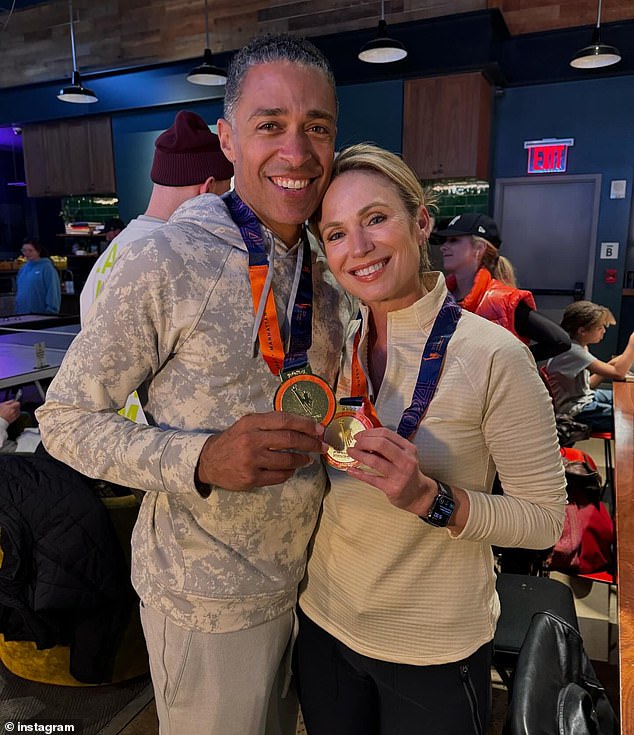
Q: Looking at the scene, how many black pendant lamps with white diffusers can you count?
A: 4